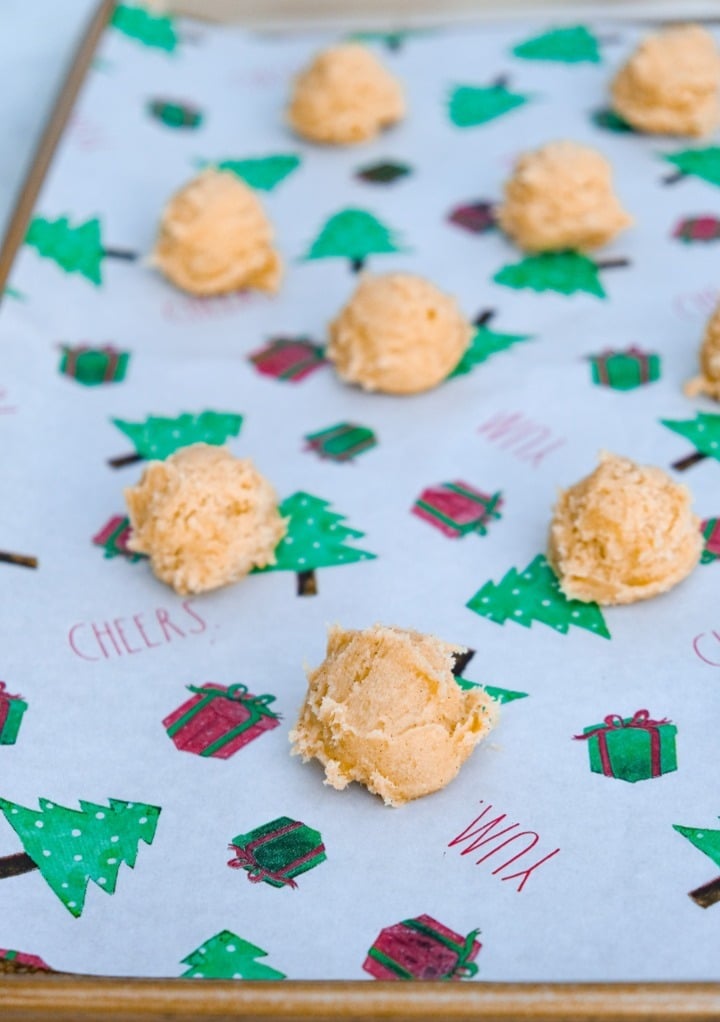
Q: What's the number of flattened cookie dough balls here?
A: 0